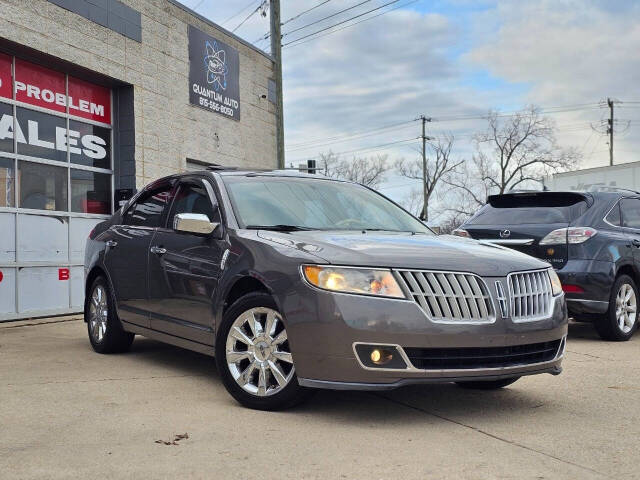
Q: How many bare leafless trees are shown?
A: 3